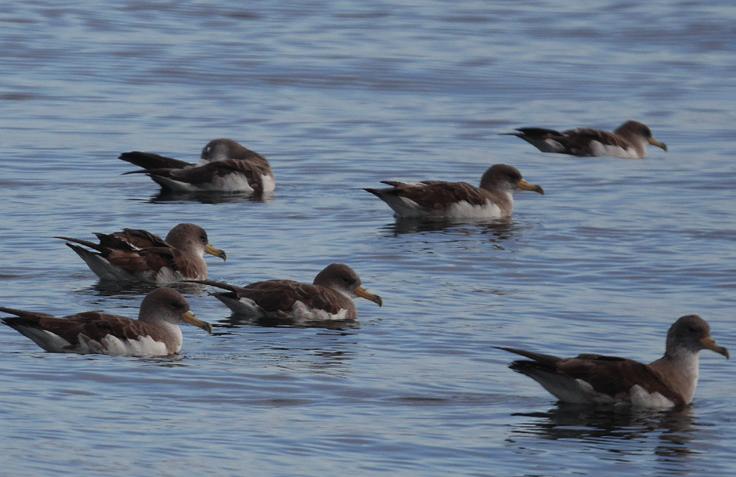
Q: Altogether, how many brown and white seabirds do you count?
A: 7